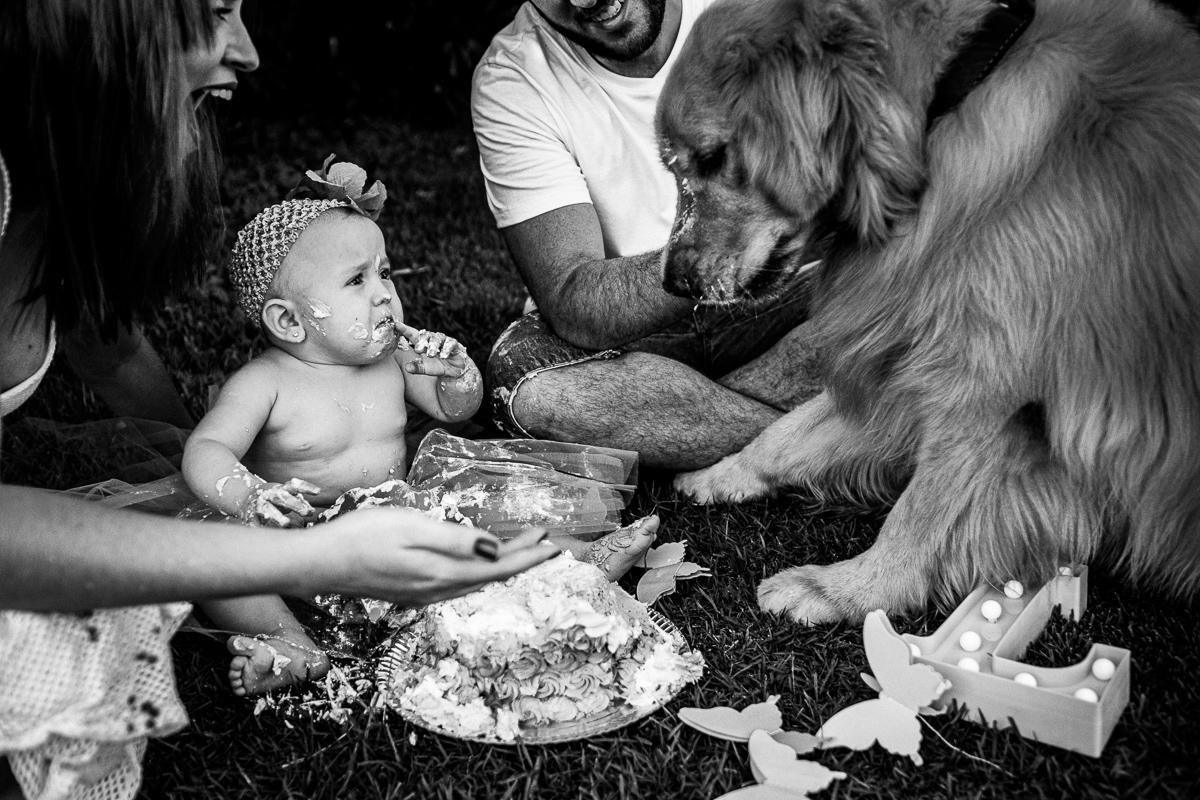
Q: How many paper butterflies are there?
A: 4